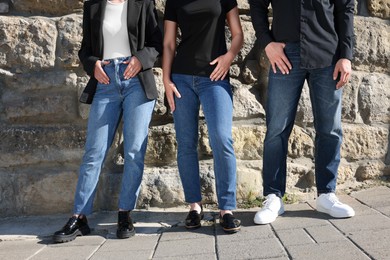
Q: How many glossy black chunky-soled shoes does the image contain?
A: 2